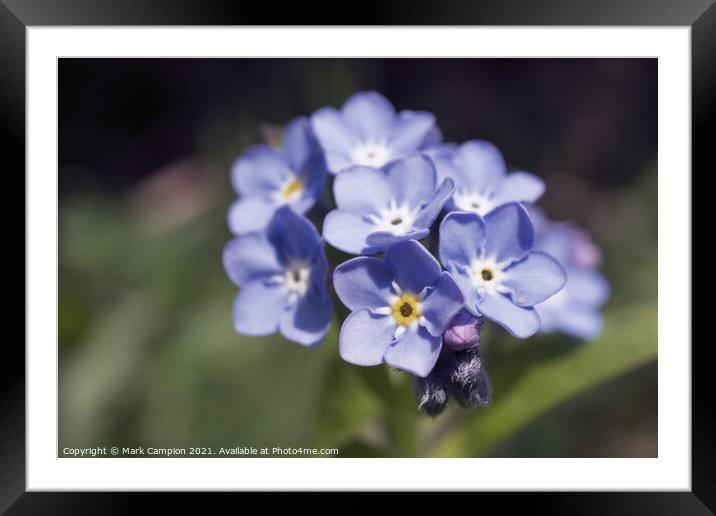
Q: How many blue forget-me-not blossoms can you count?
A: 8